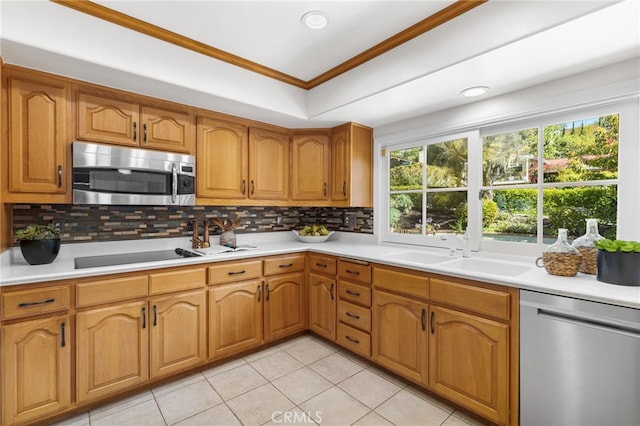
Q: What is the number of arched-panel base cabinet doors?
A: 8